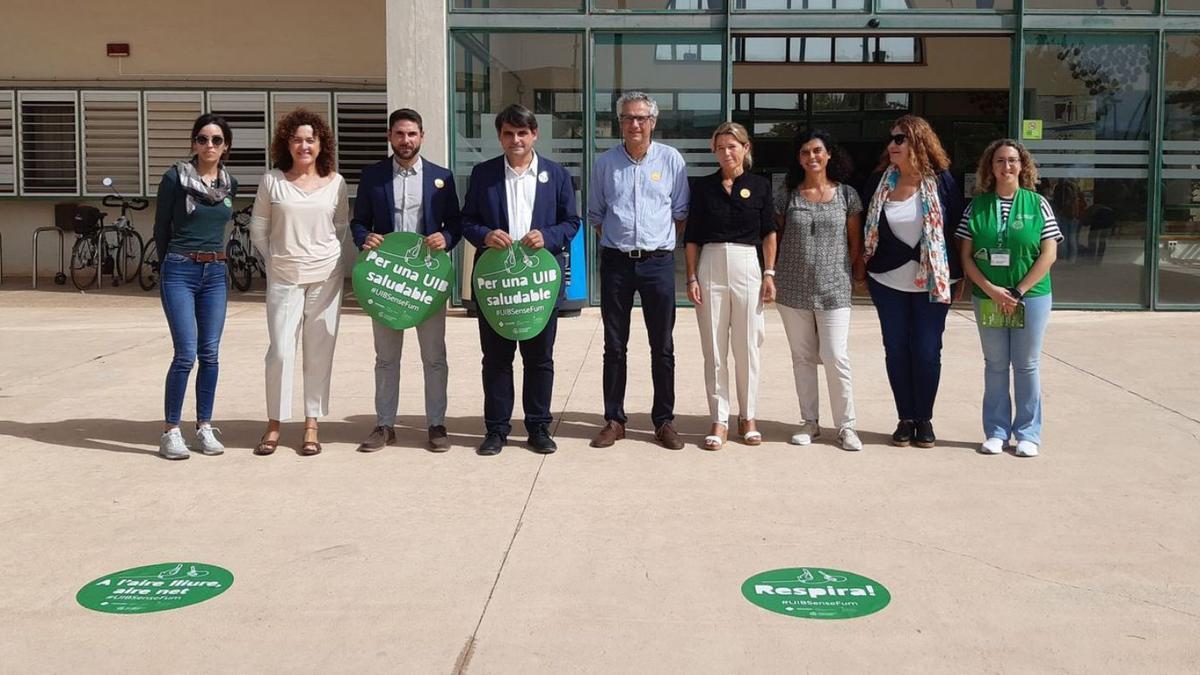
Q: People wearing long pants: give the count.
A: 9